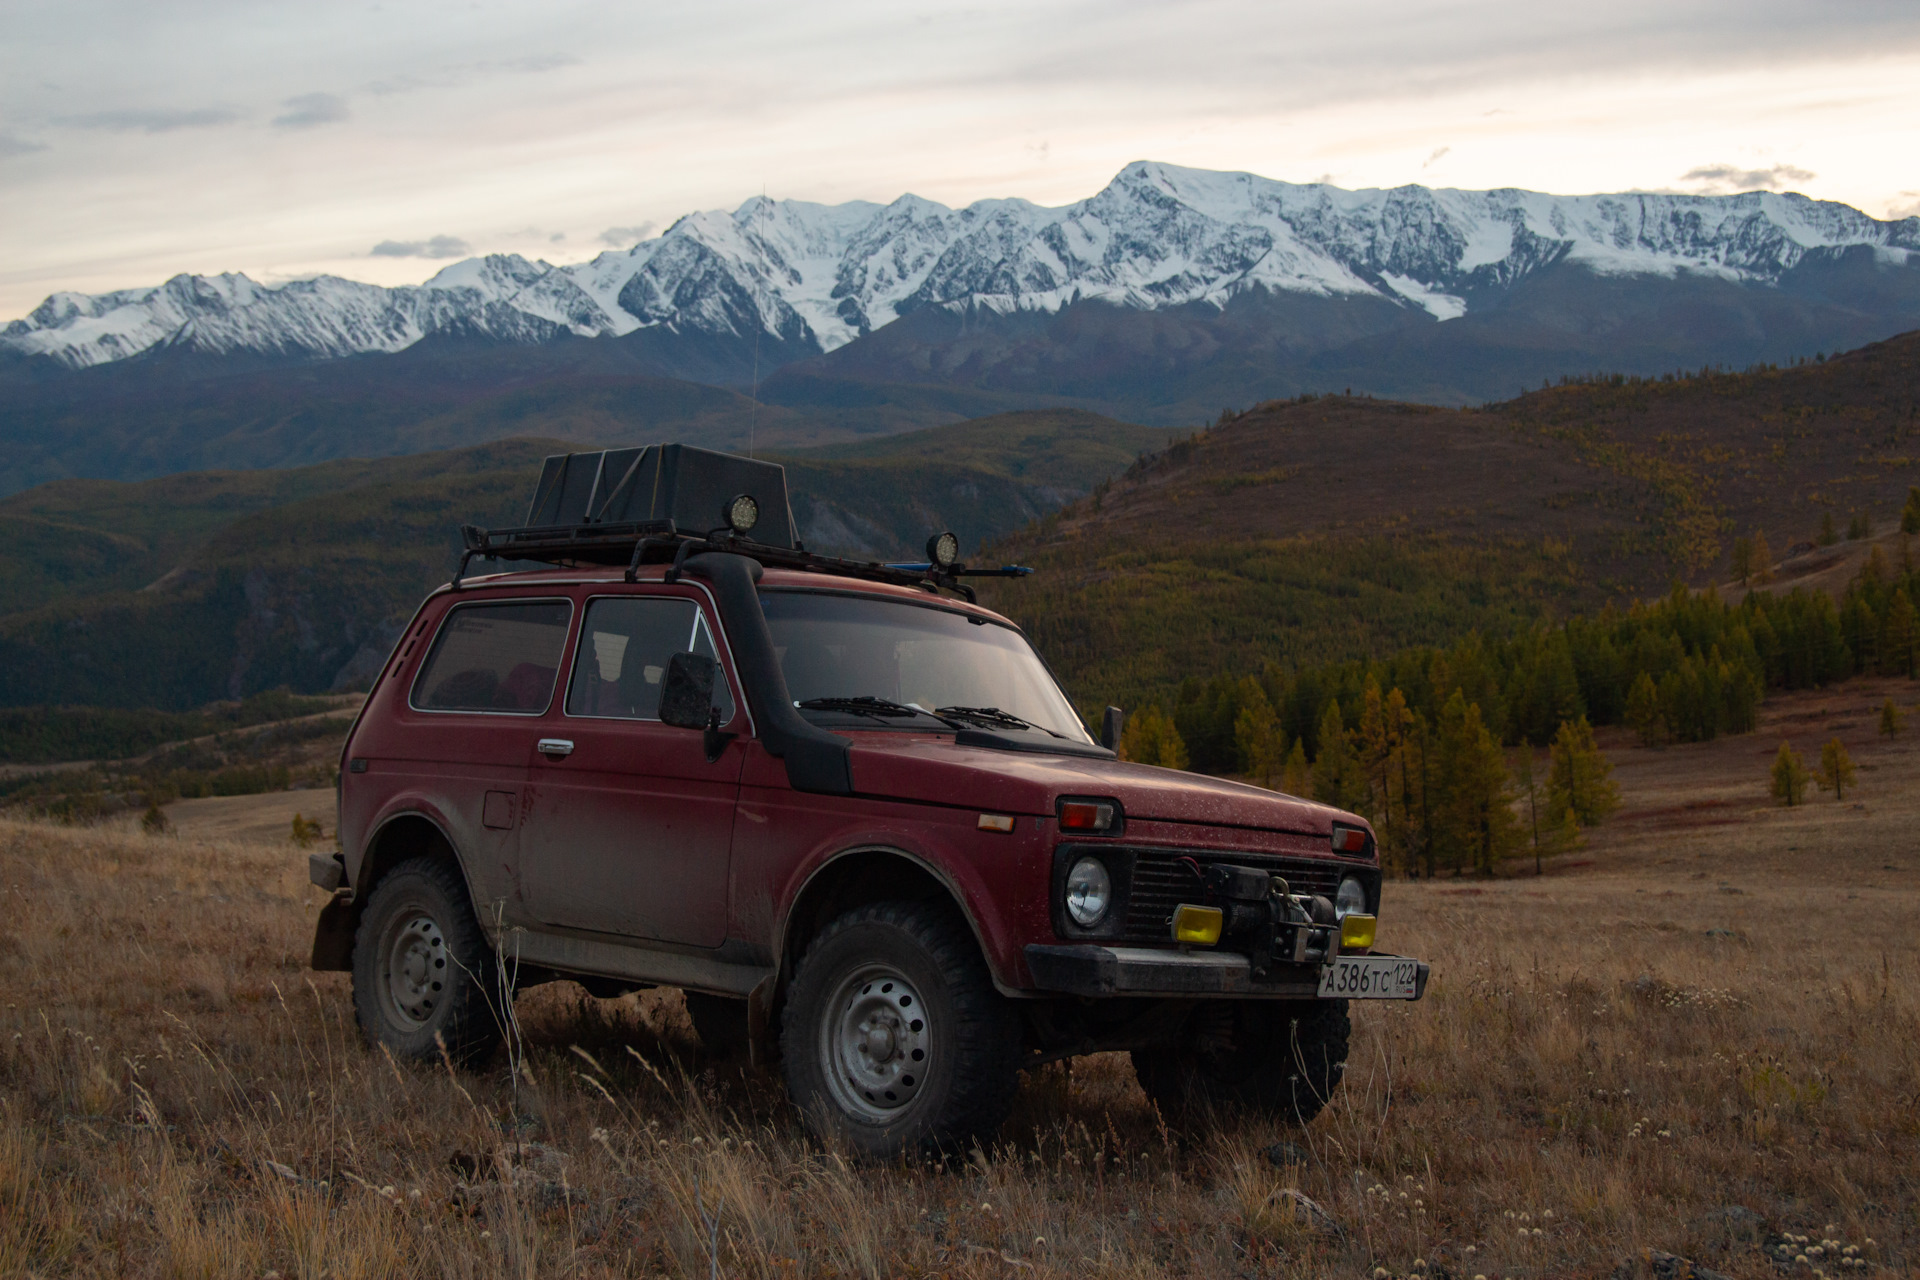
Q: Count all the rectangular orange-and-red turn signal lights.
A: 2